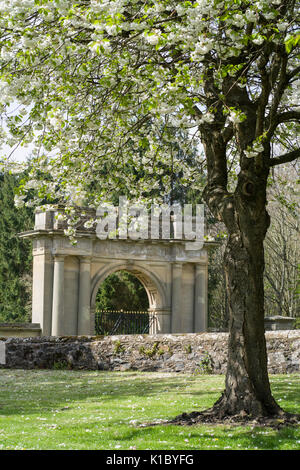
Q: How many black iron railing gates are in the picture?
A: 1